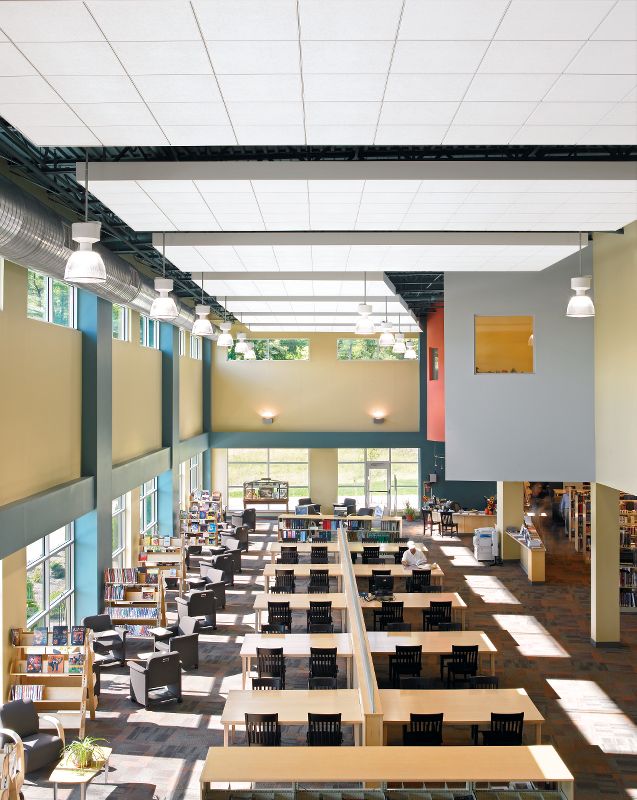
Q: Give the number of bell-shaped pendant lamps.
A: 11